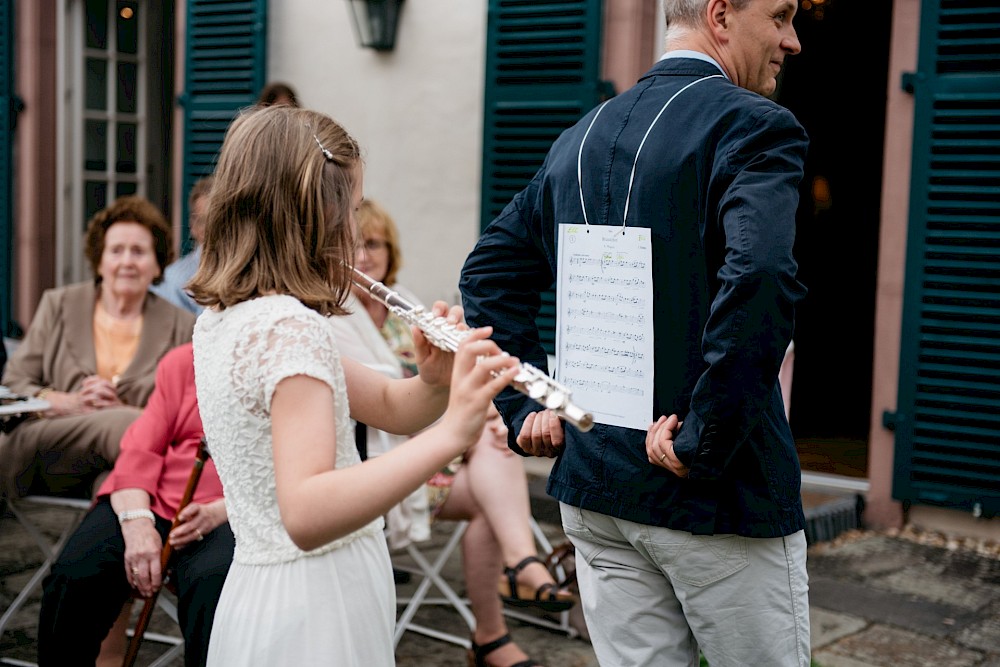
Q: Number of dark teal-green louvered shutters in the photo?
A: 4